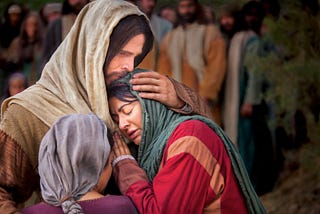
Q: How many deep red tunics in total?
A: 1